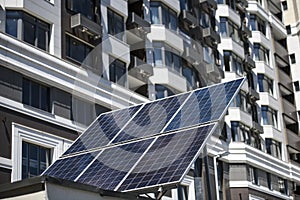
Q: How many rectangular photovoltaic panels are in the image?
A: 6